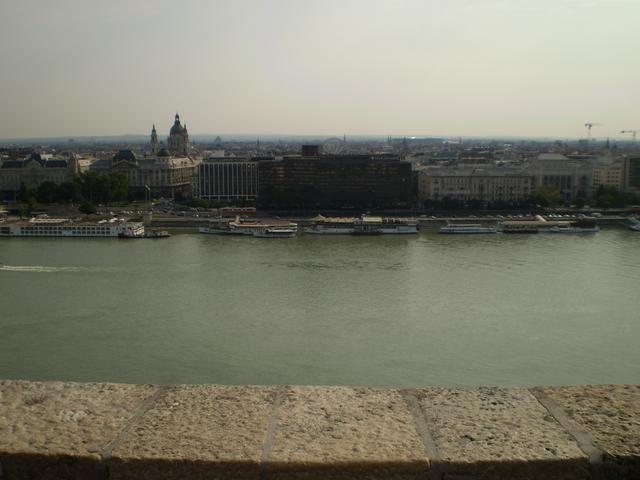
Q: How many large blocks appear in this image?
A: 5